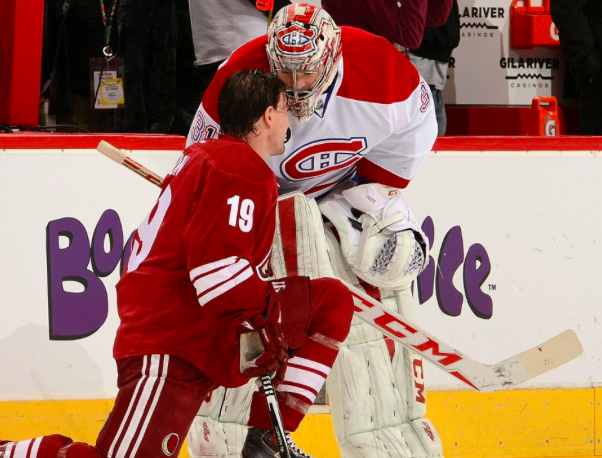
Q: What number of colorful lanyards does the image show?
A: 1